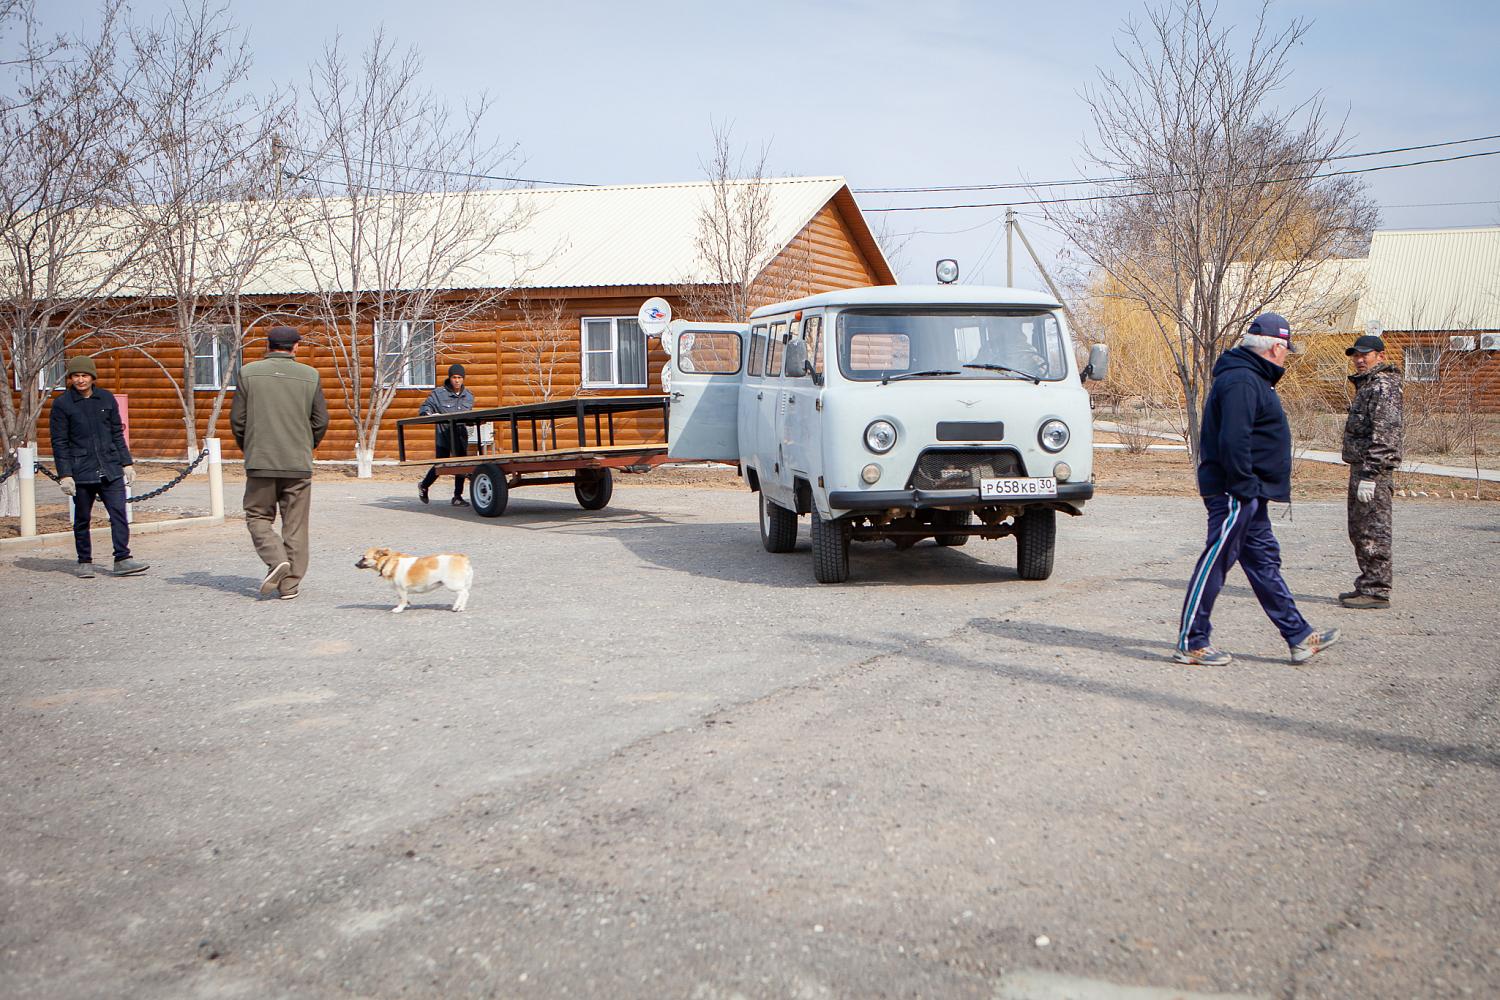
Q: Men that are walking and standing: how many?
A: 5